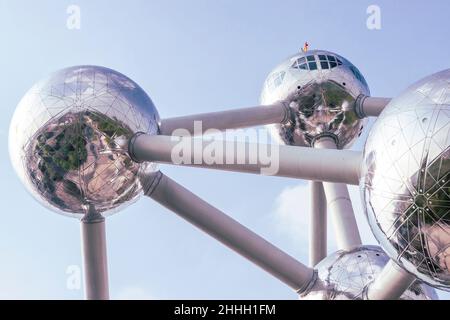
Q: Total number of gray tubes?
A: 8